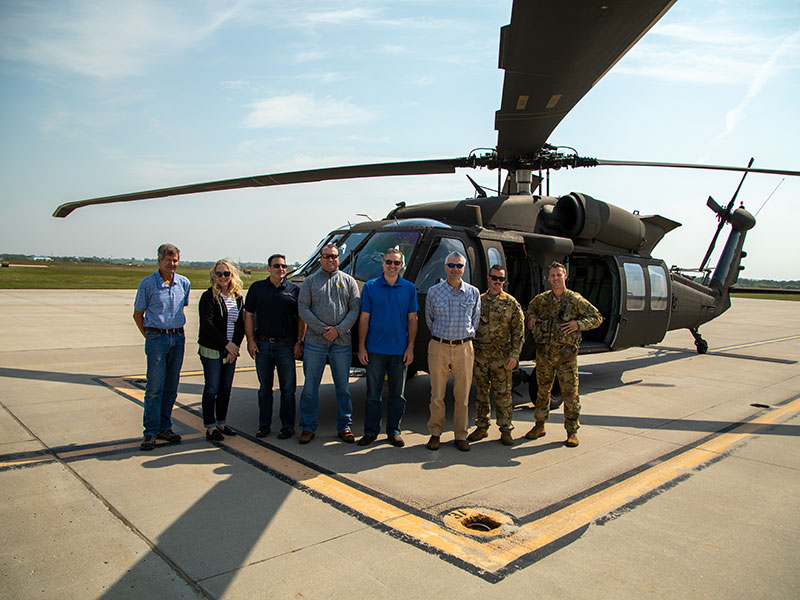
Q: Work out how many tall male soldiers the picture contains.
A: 2